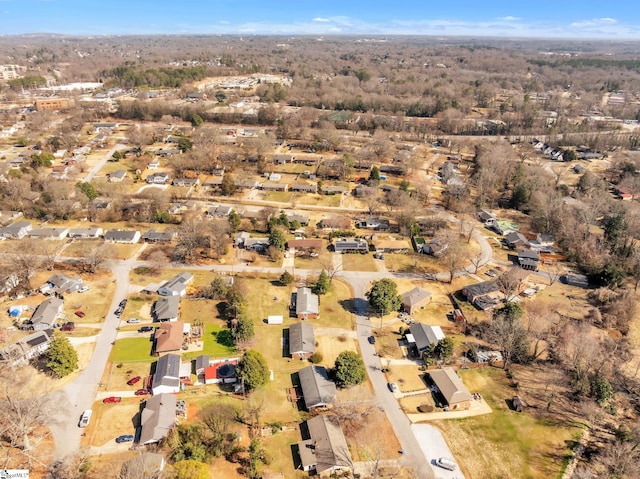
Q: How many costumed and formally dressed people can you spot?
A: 0